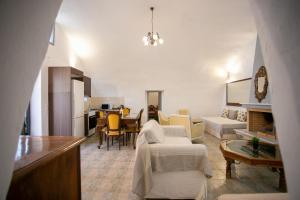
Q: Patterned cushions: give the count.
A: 2